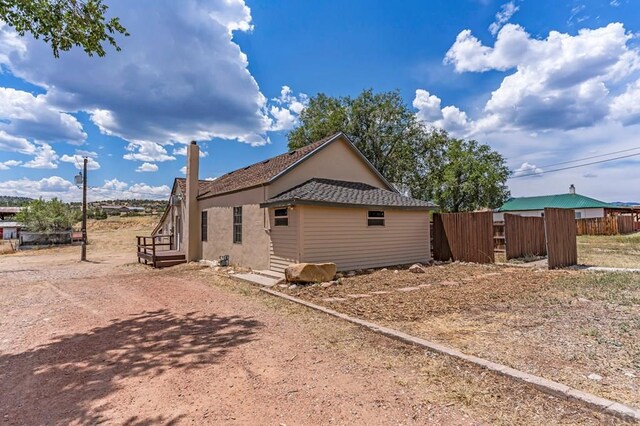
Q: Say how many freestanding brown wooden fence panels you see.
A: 3